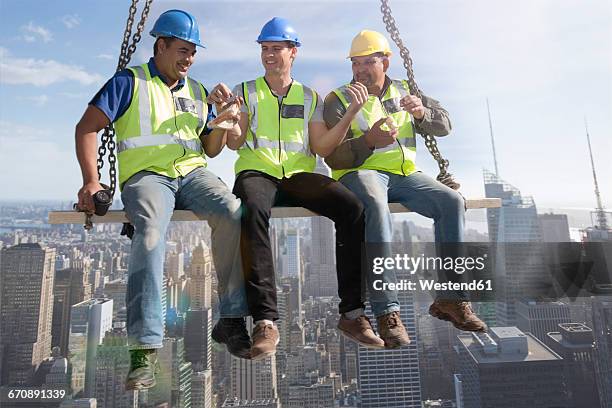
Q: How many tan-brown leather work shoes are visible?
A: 4